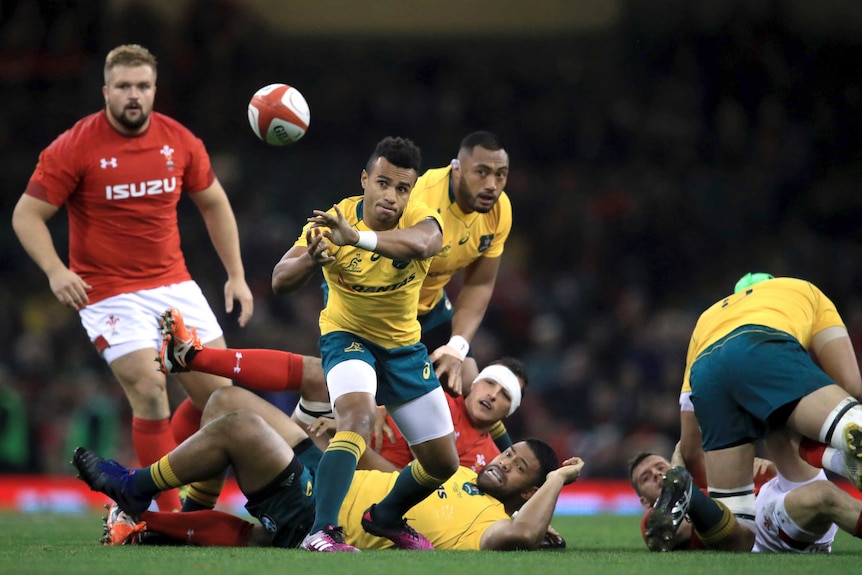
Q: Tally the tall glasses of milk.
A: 0